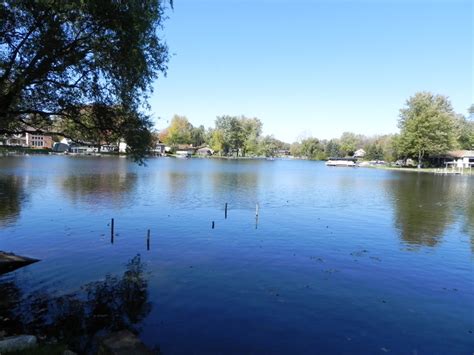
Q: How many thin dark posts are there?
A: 4